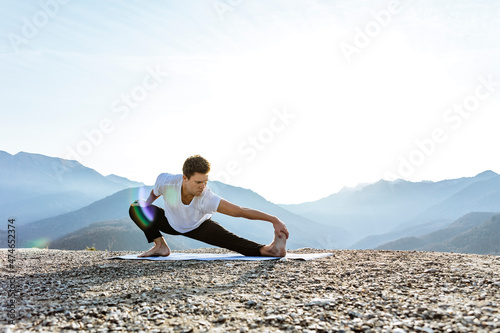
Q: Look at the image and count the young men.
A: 1